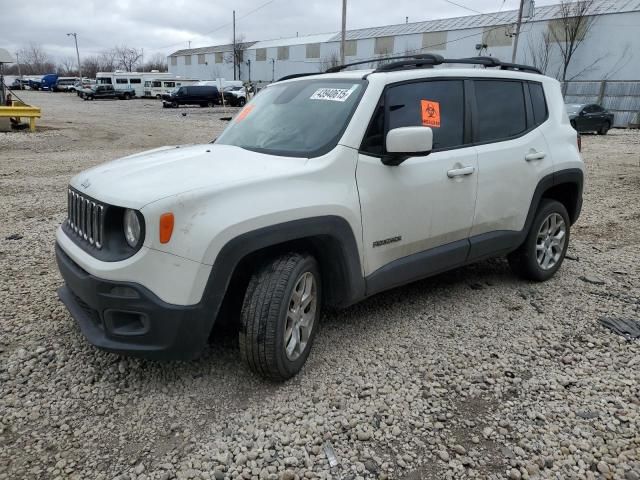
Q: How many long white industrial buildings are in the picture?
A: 1